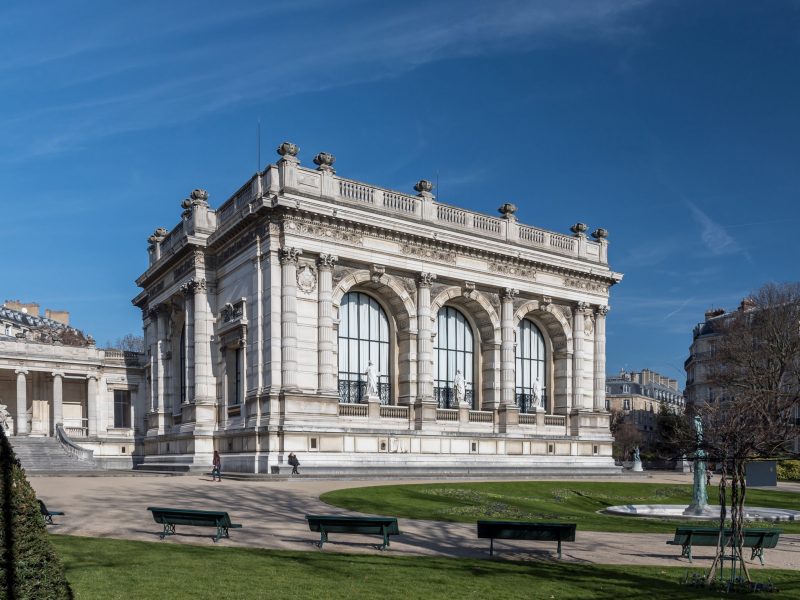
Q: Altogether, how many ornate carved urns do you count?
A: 10